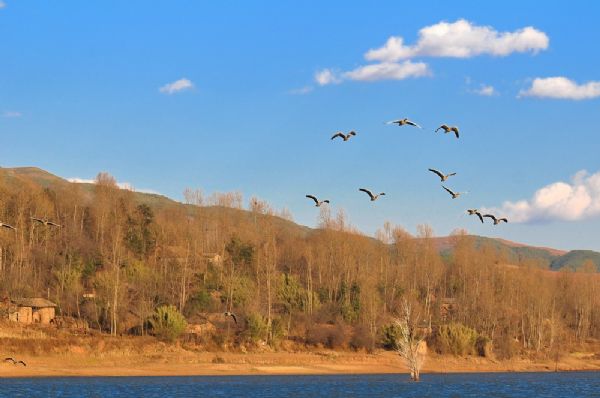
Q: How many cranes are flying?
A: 13